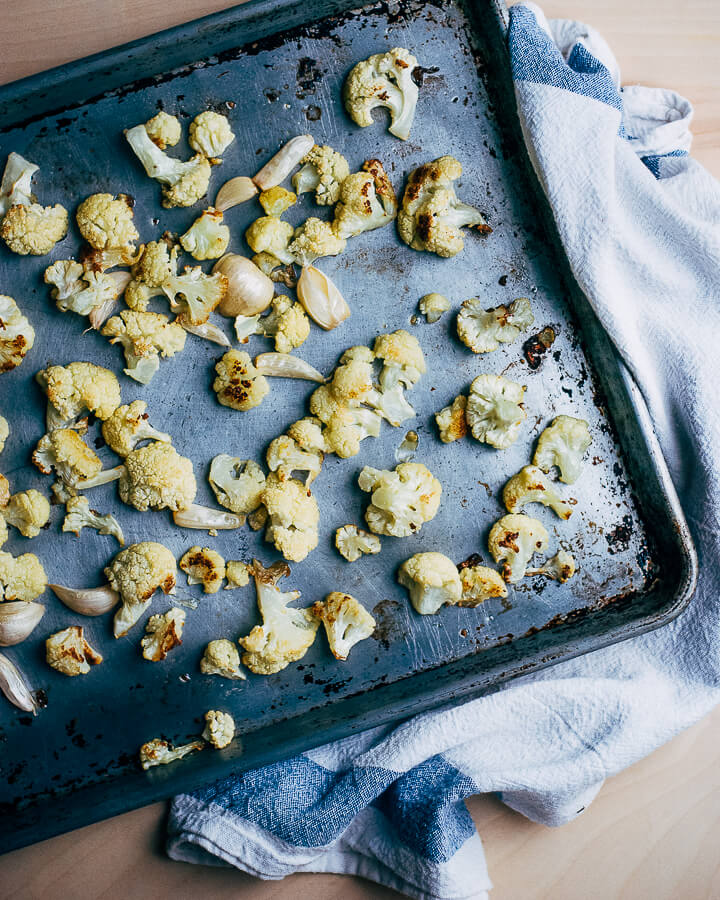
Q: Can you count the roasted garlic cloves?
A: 11